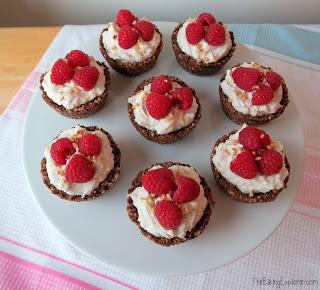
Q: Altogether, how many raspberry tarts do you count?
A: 8